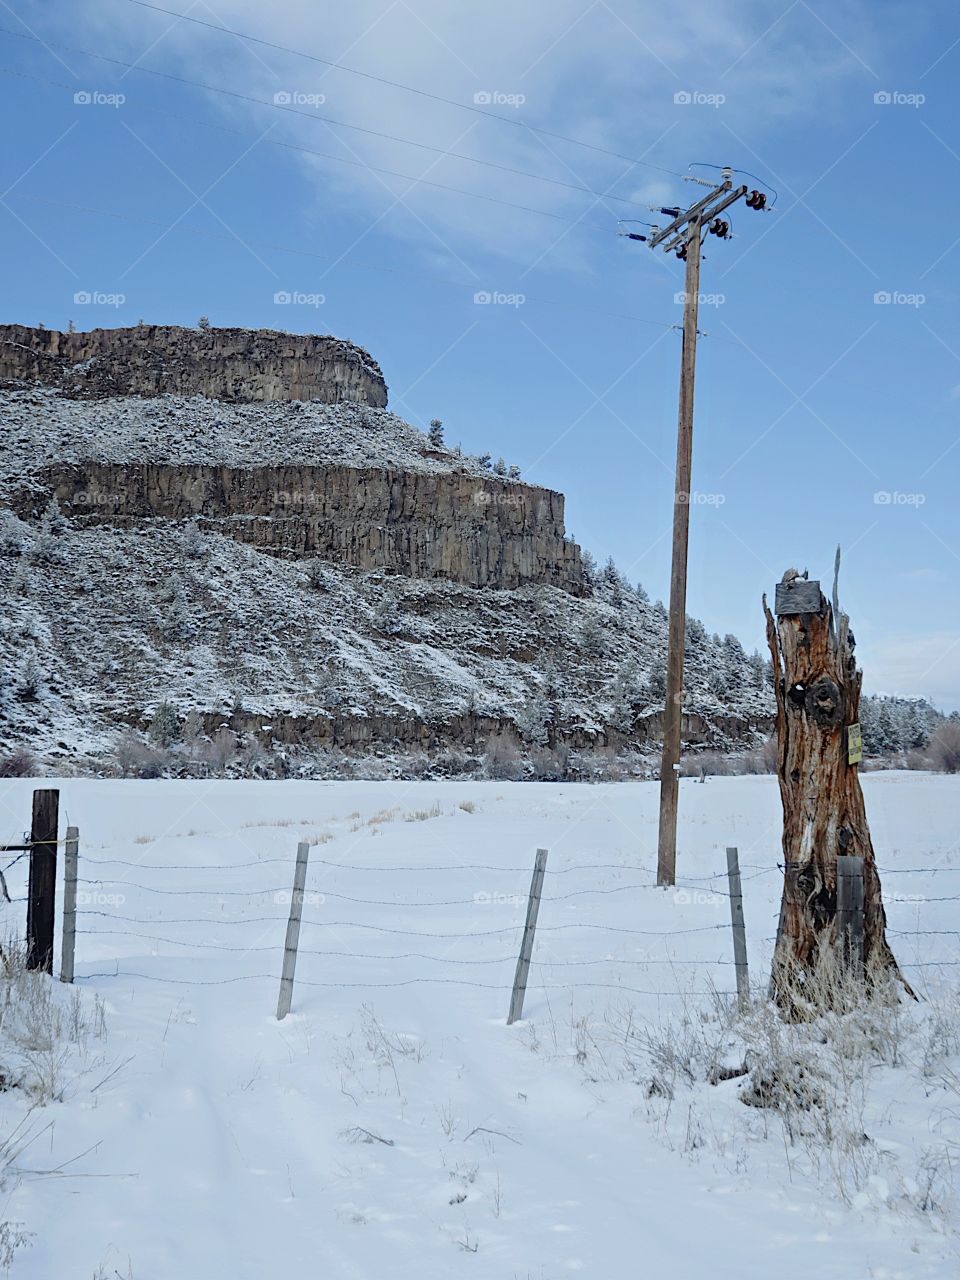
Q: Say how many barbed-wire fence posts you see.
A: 6